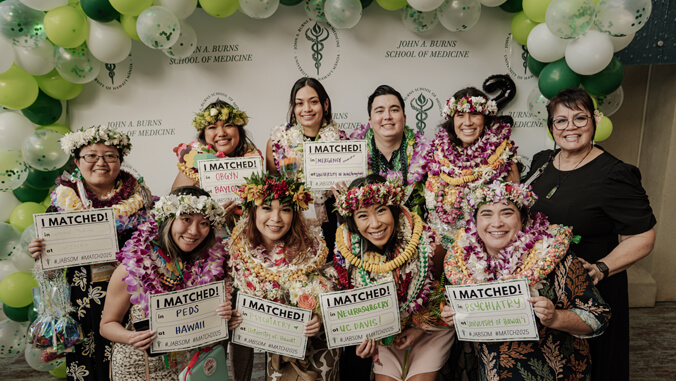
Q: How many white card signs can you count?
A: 7